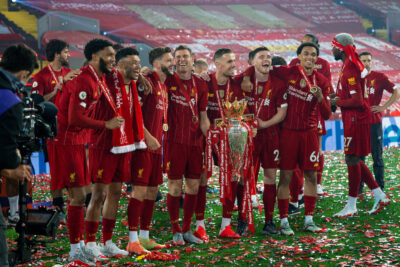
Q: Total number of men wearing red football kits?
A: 11